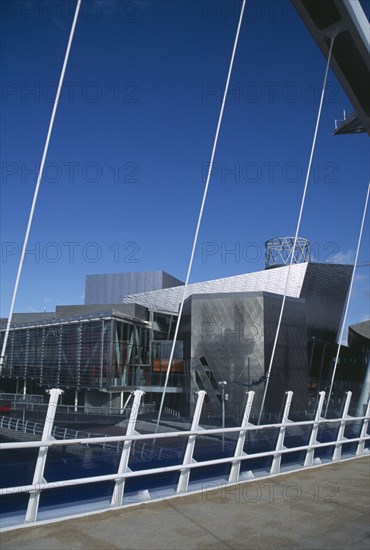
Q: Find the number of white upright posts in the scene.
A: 8